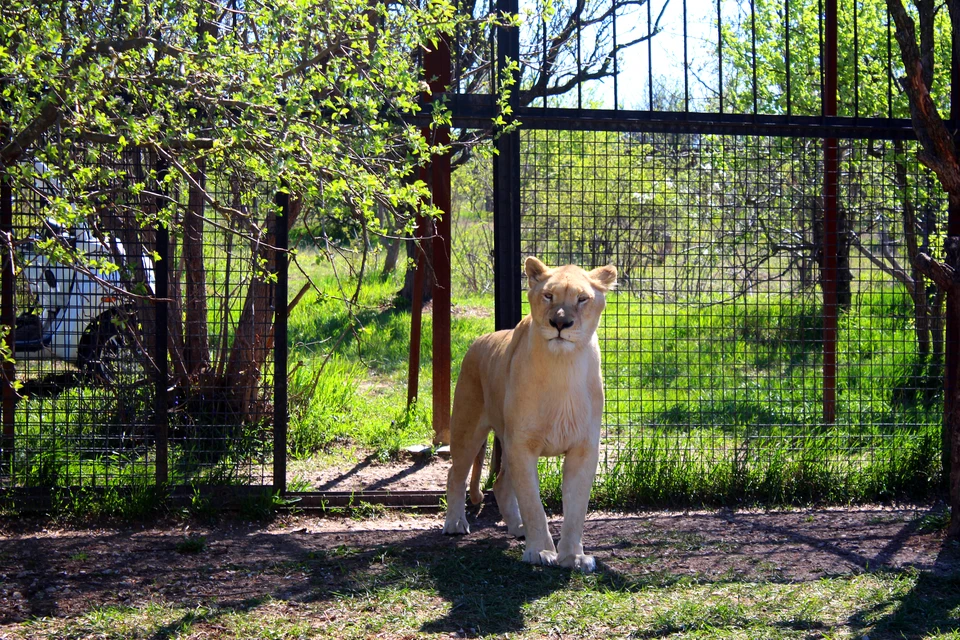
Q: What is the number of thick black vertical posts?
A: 3